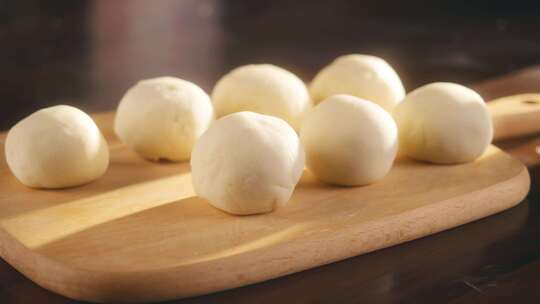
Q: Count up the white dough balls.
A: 7